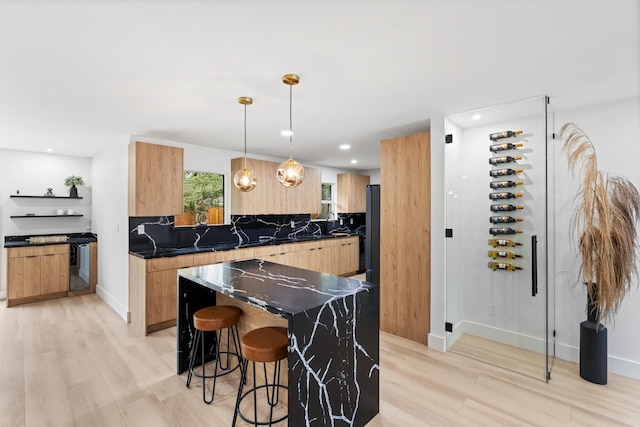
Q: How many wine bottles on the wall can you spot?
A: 12